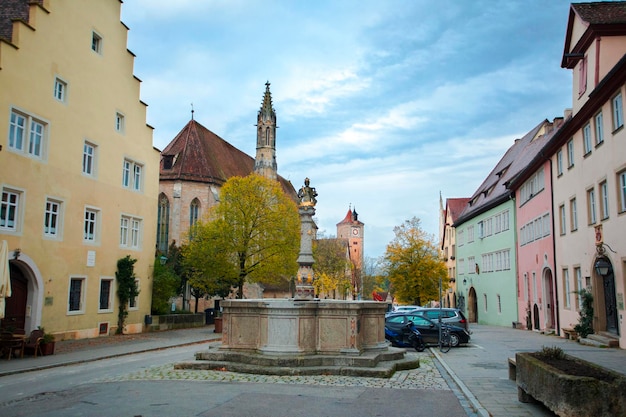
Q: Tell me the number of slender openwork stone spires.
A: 1